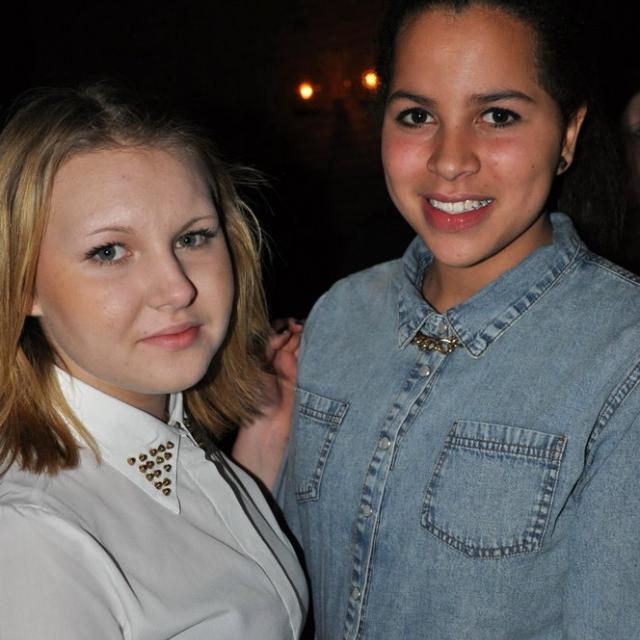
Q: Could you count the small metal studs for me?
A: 15